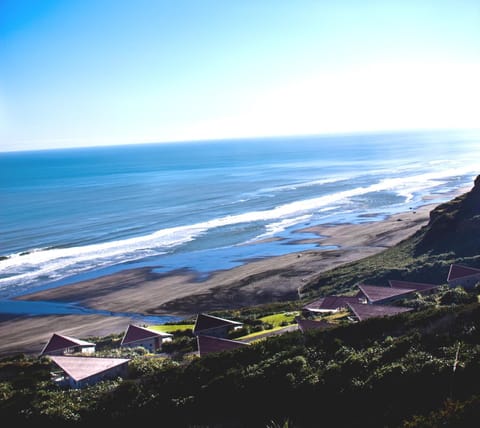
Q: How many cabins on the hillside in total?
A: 11